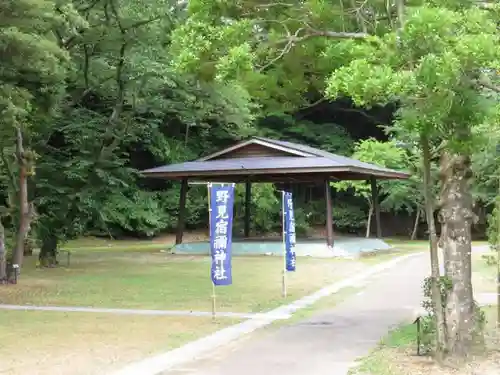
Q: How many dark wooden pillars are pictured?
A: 4